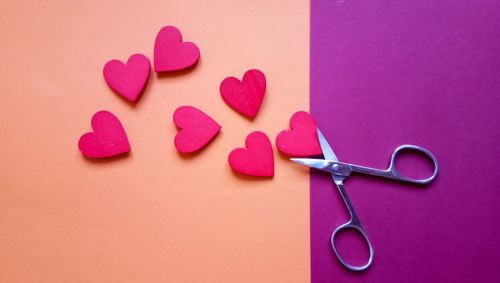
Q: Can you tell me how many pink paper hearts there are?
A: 7